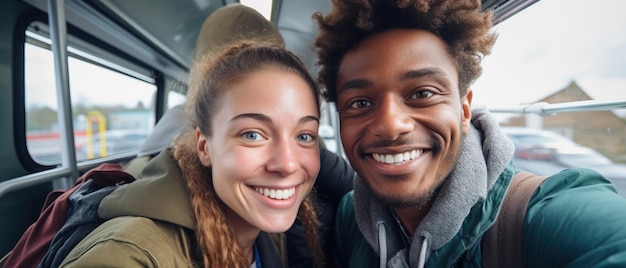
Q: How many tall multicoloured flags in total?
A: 0